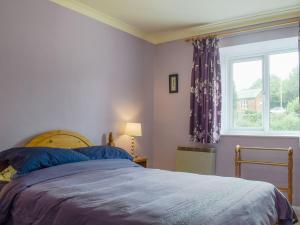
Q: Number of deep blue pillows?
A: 2